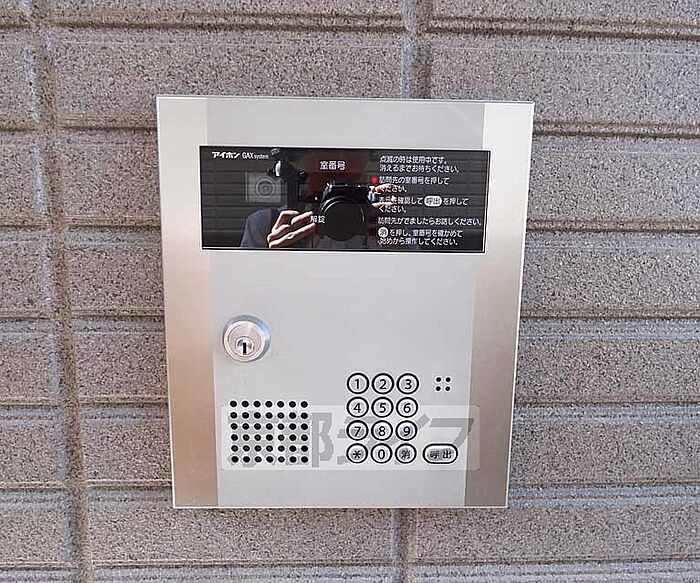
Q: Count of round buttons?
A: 12